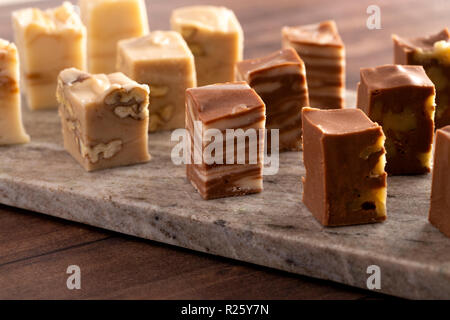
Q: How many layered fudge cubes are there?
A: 3